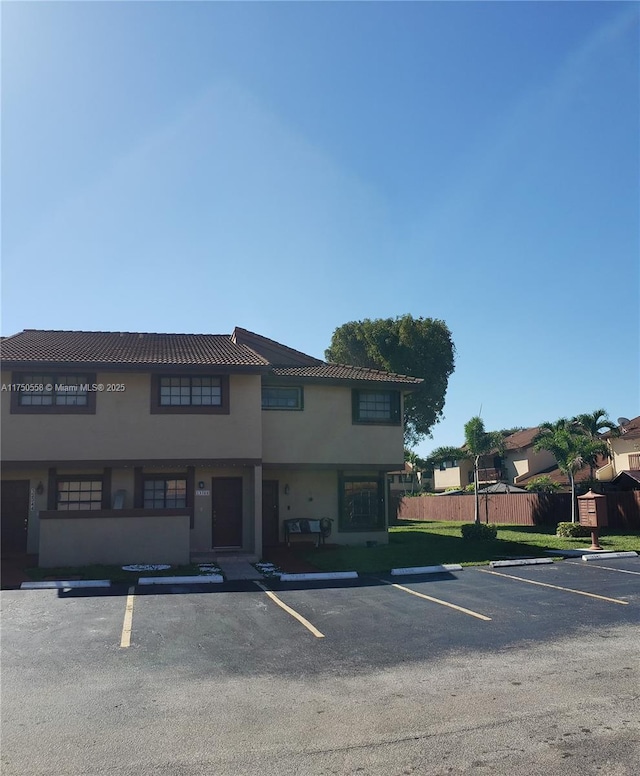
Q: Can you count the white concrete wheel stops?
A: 6